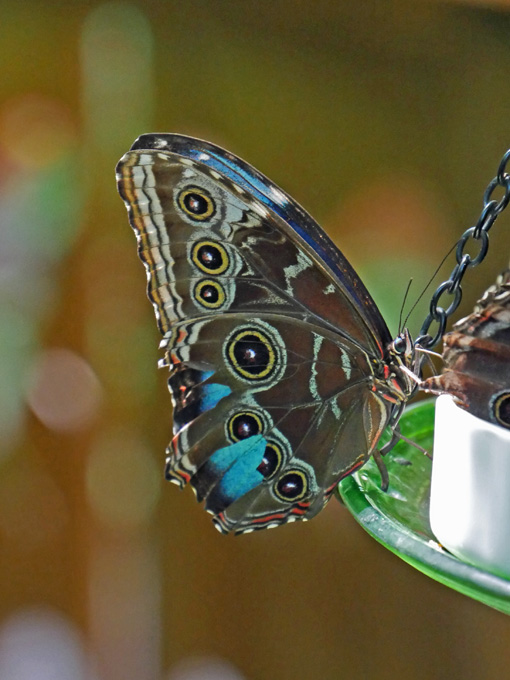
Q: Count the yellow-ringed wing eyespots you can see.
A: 8